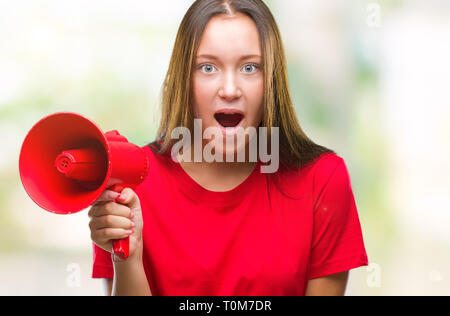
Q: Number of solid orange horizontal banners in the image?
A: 0